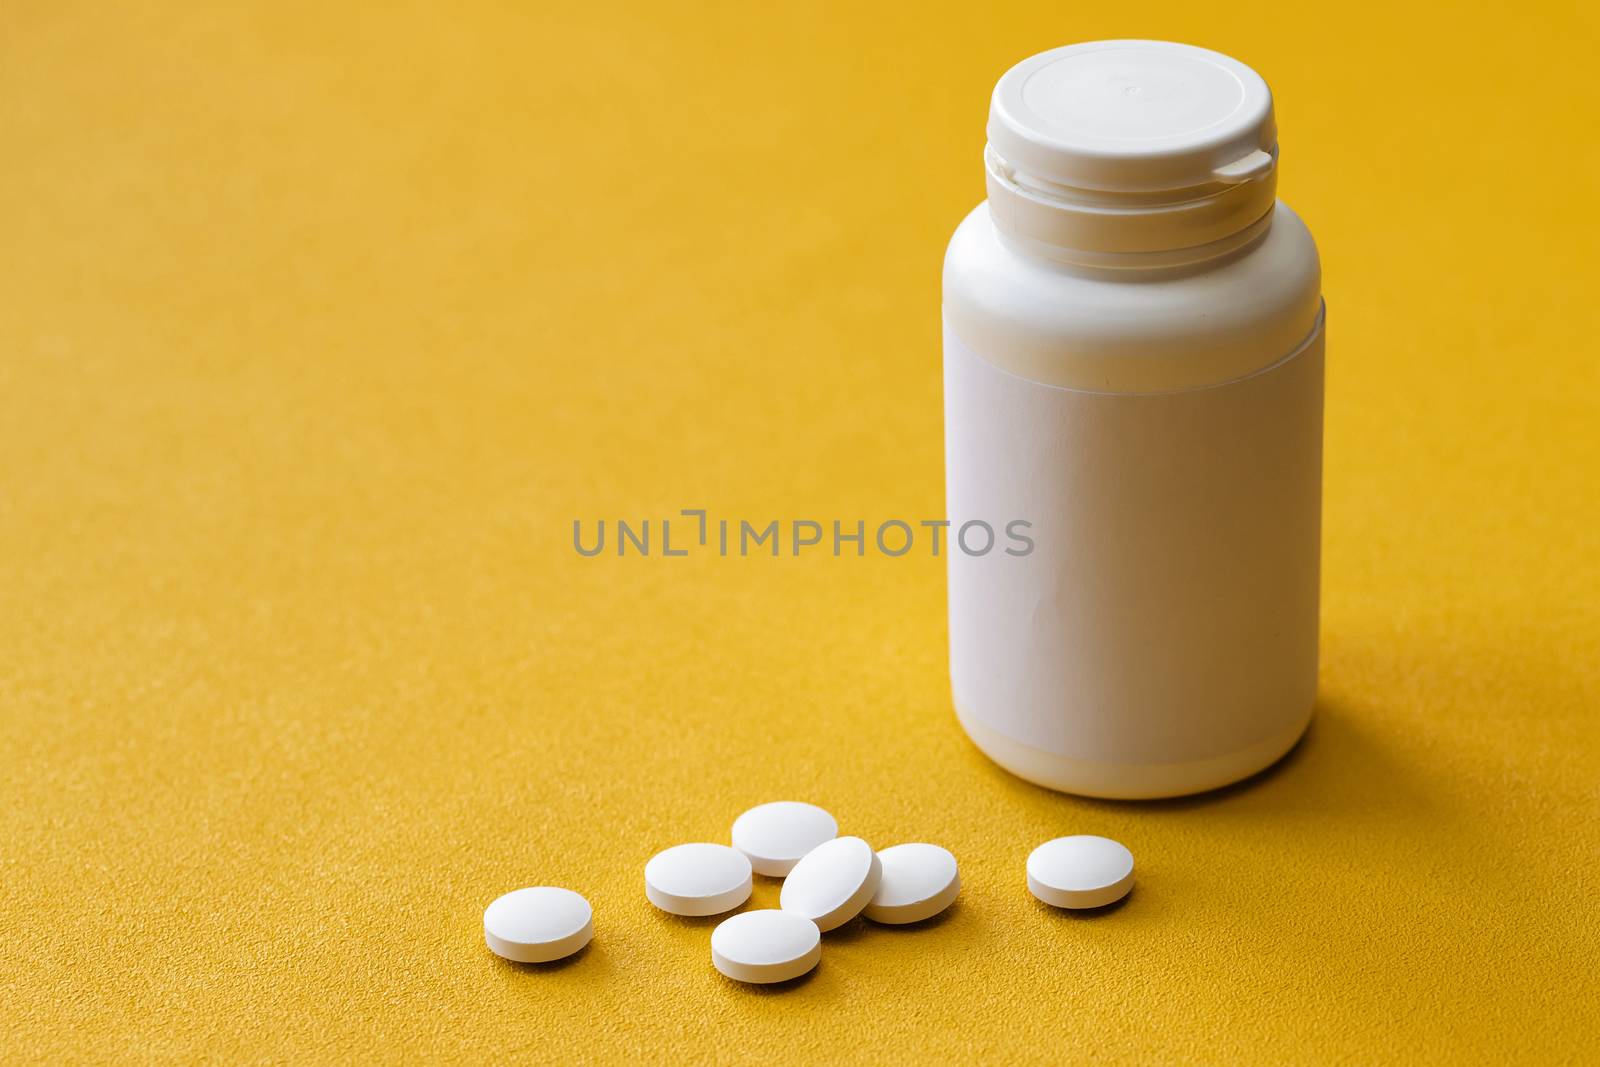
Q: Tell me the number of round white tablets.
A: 7